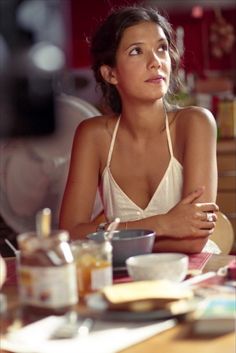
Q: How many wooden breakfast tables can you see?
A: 1